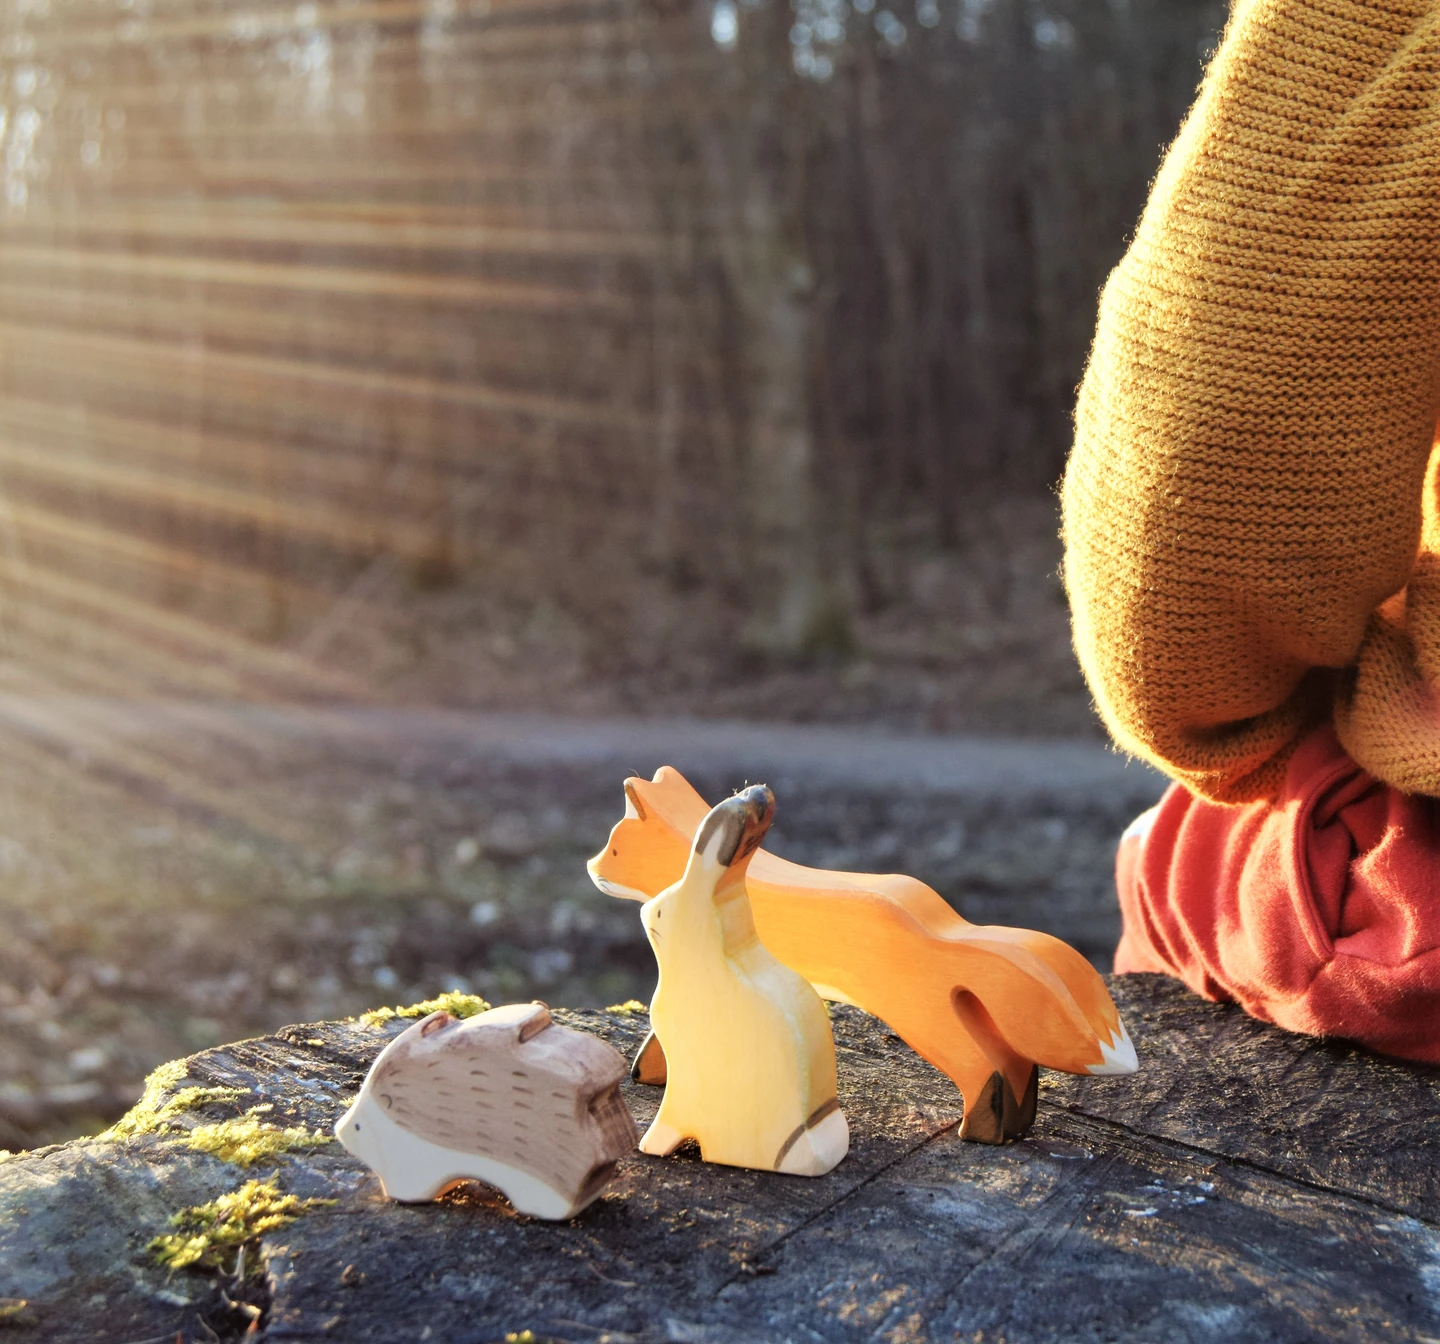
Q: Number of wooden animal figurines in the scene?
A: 3